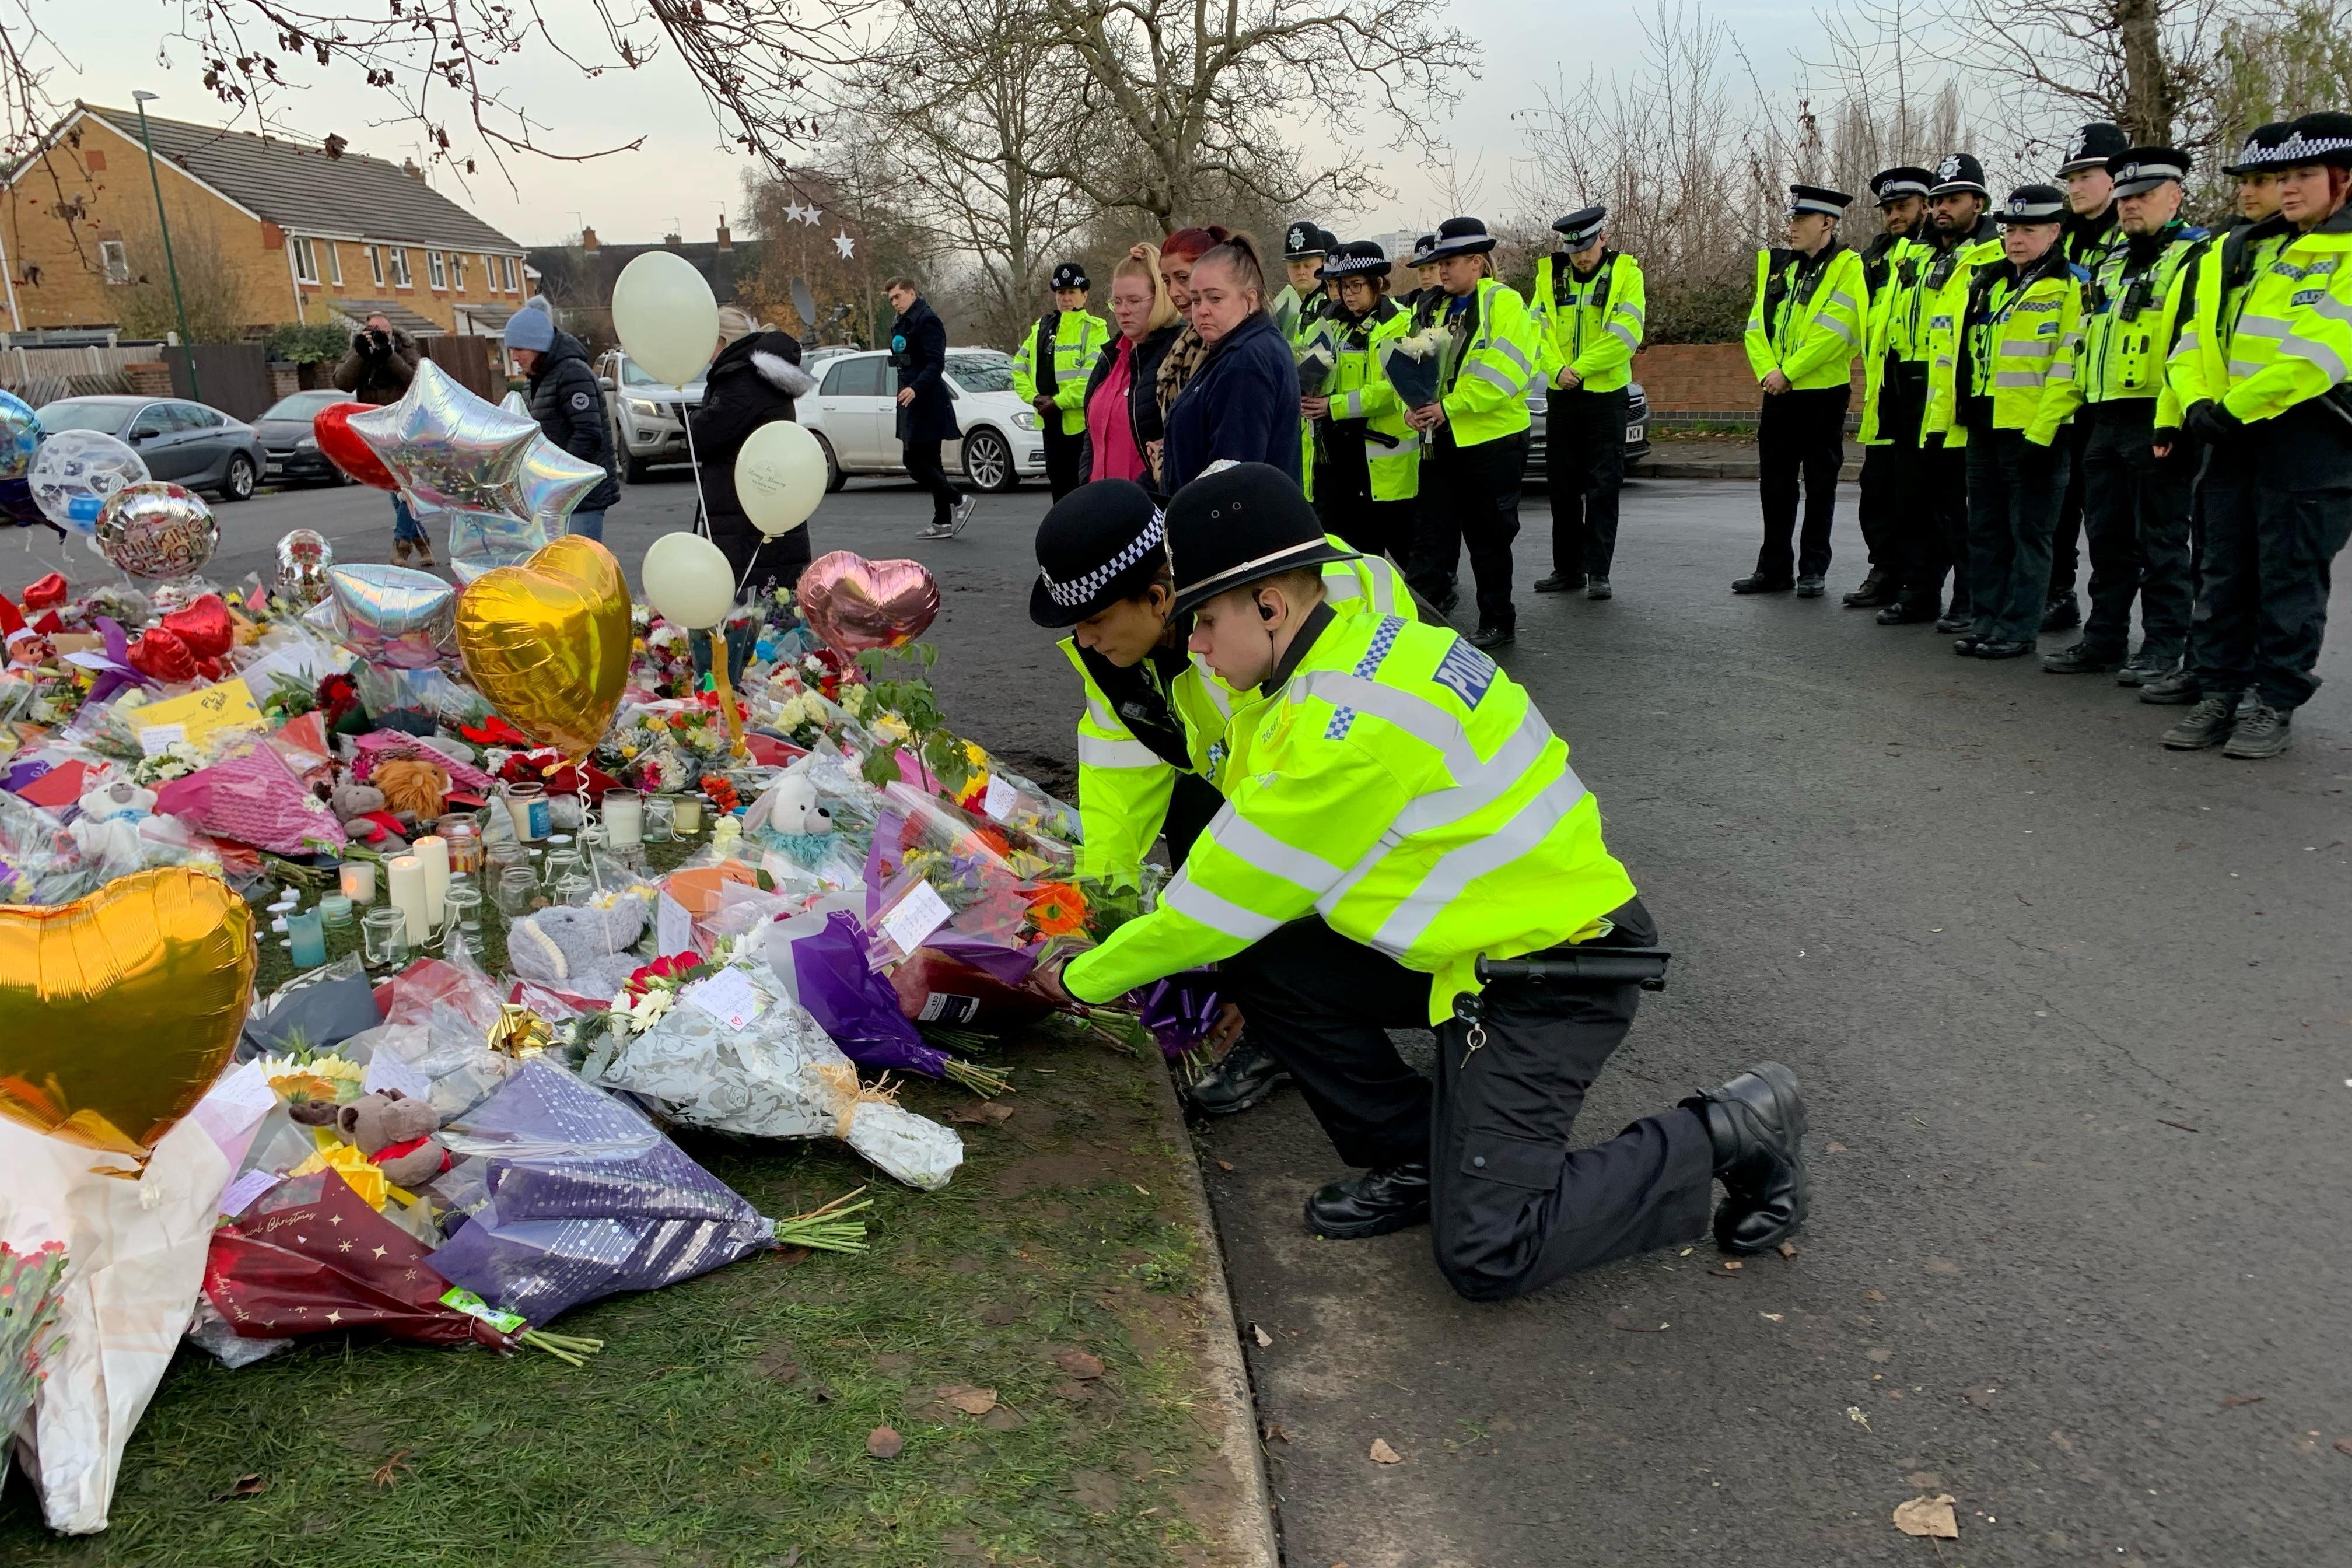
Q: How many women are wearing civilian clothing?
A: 5